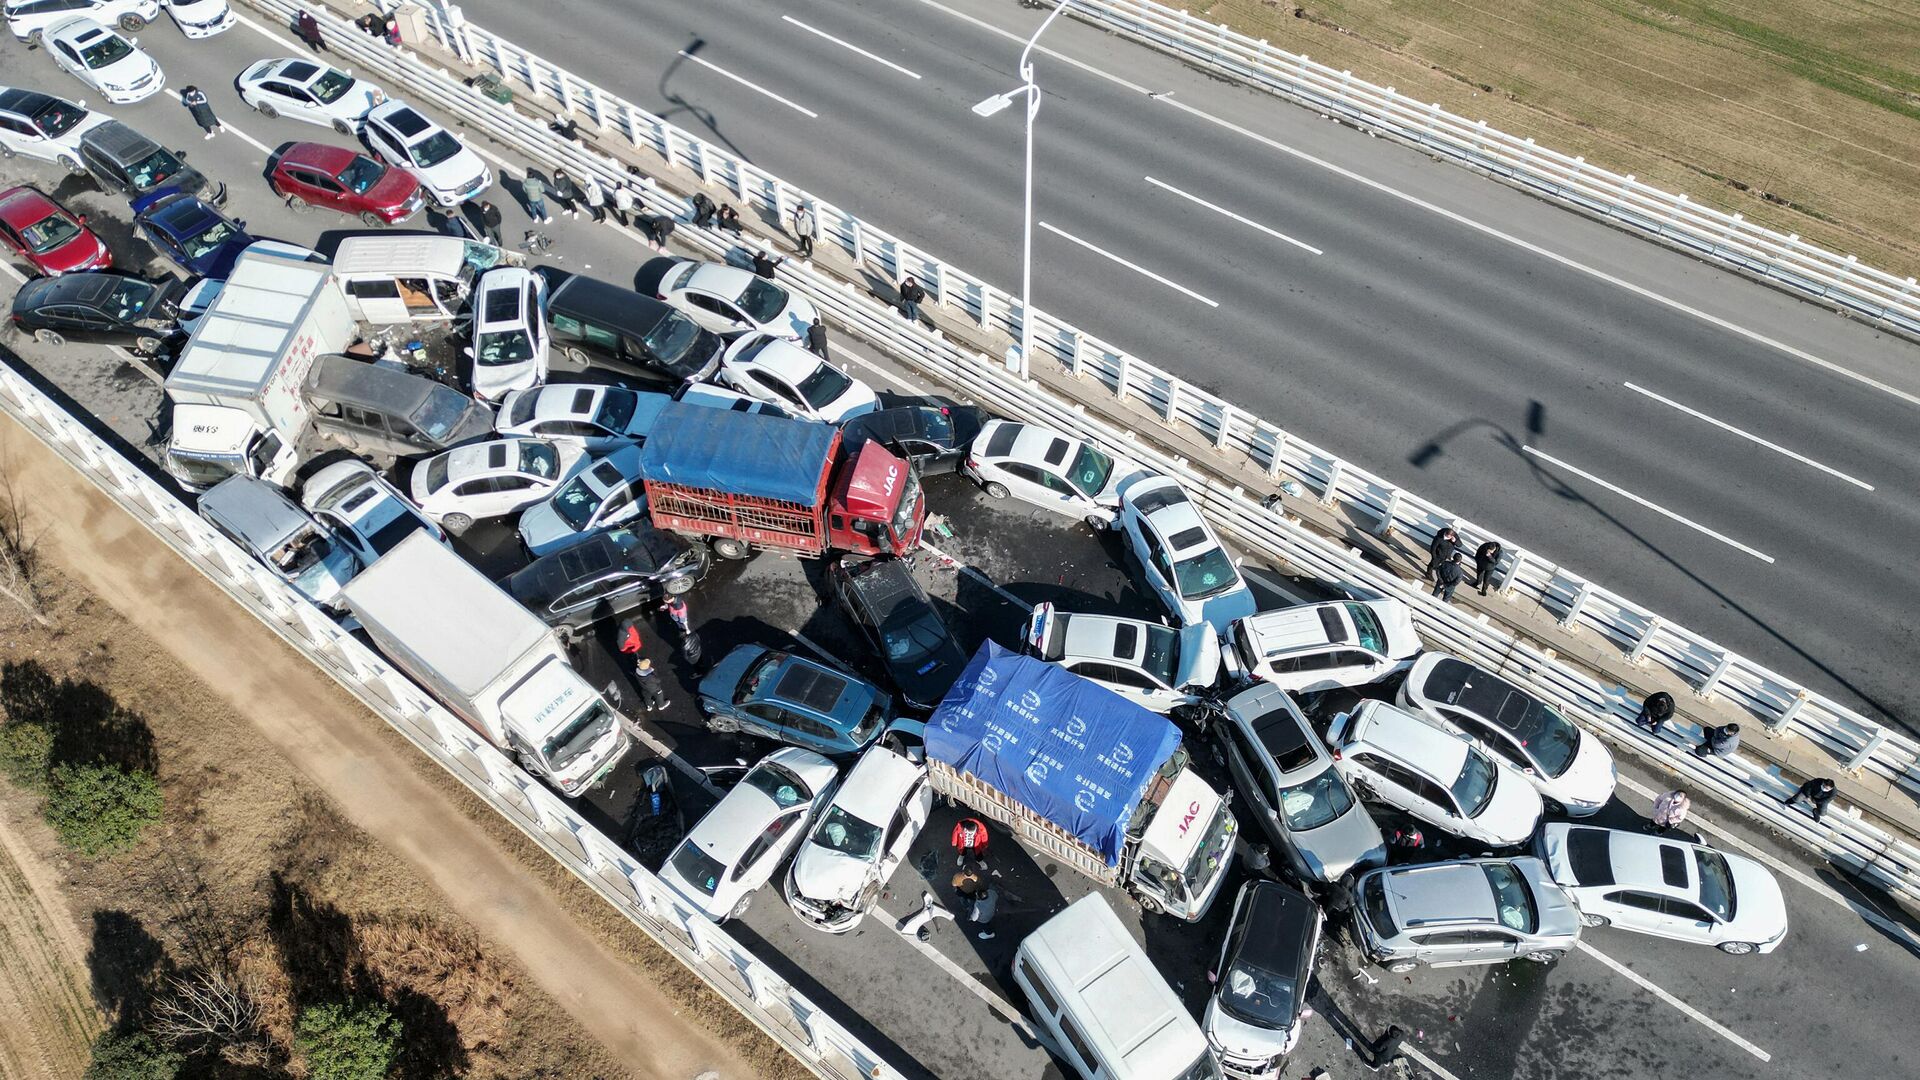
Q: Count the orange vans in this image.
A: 0